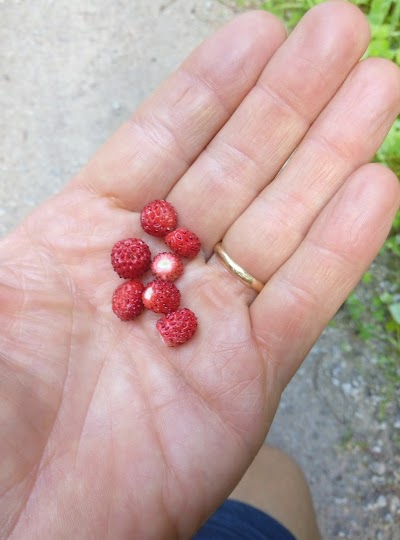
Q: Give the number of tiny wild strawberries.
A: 7